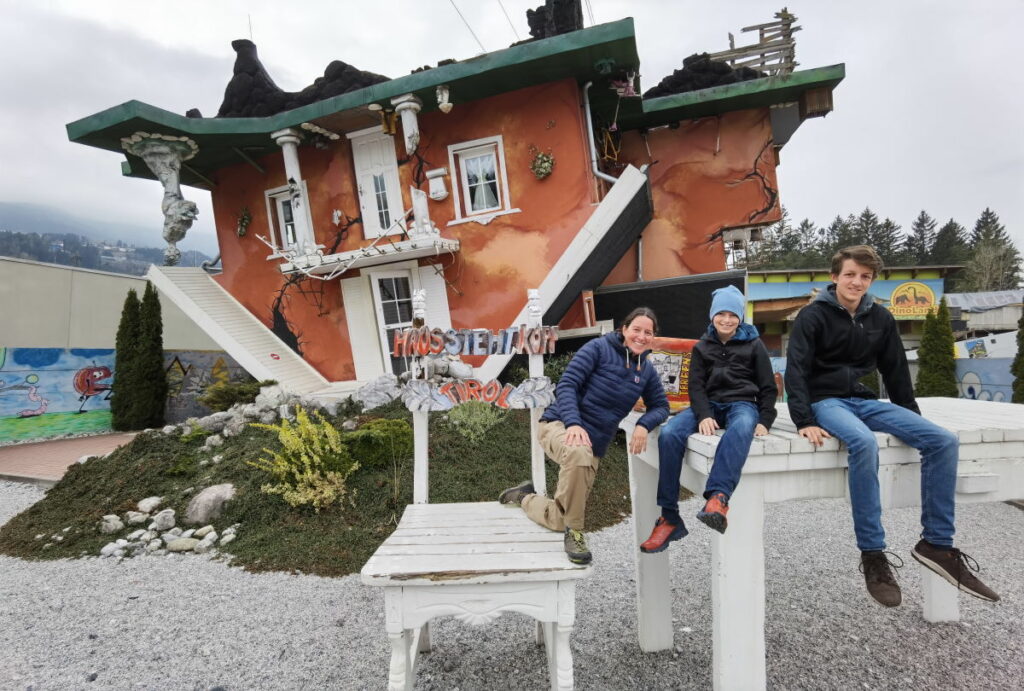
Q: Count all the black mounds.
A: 3